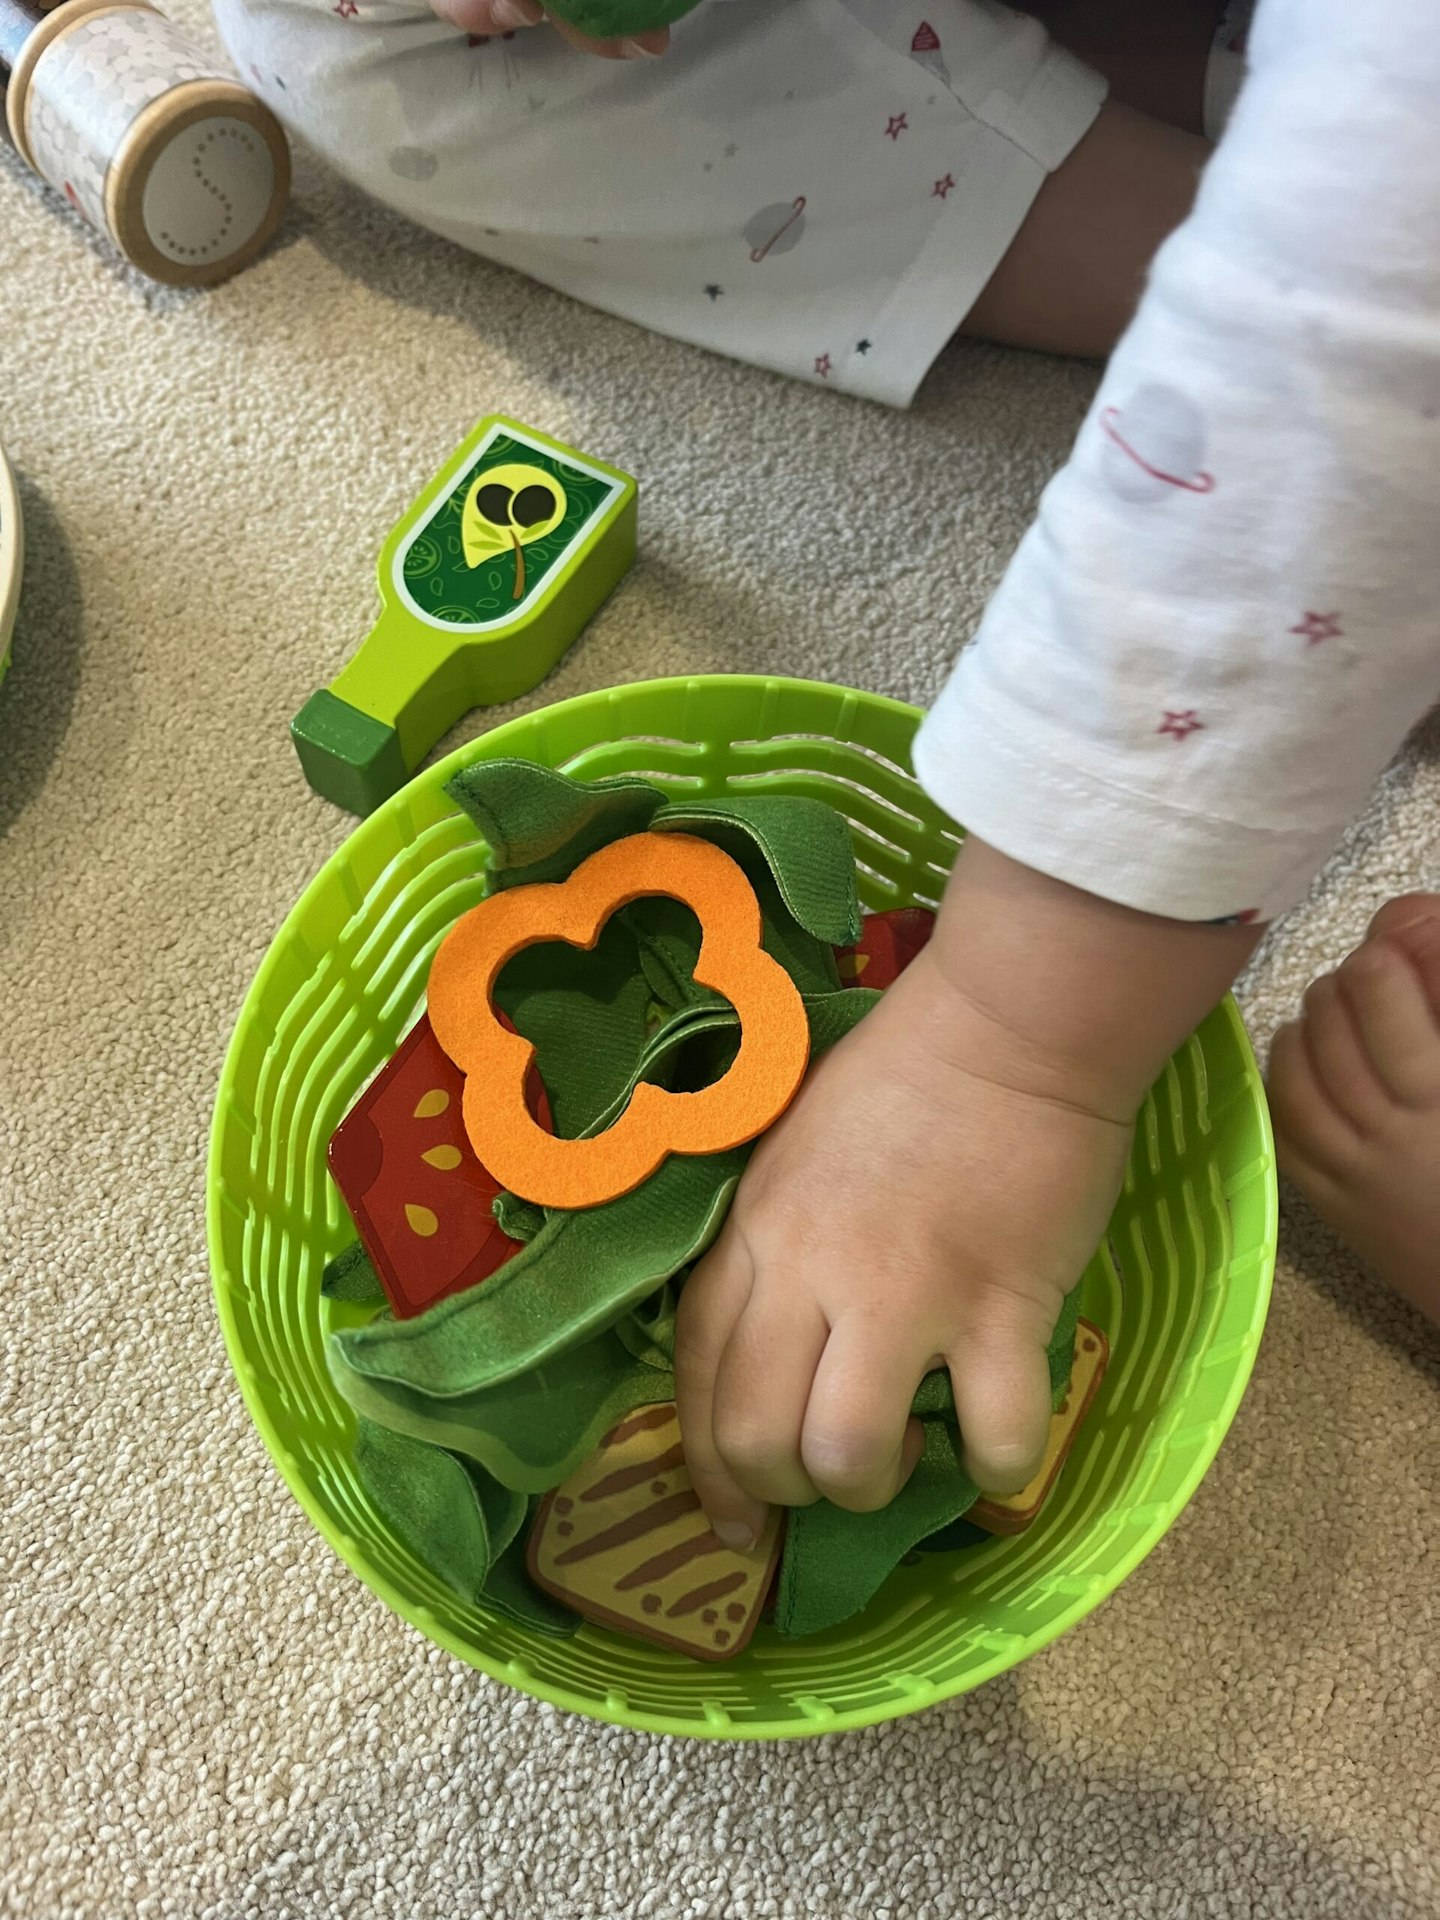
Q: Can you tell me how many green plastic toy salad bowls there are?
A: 1